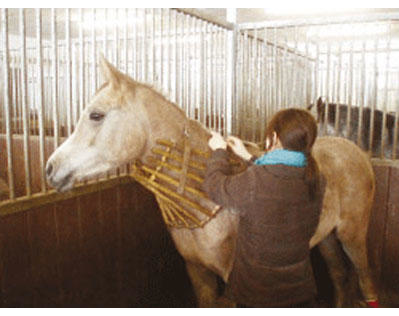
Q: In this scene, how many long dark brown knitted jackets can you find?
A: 1